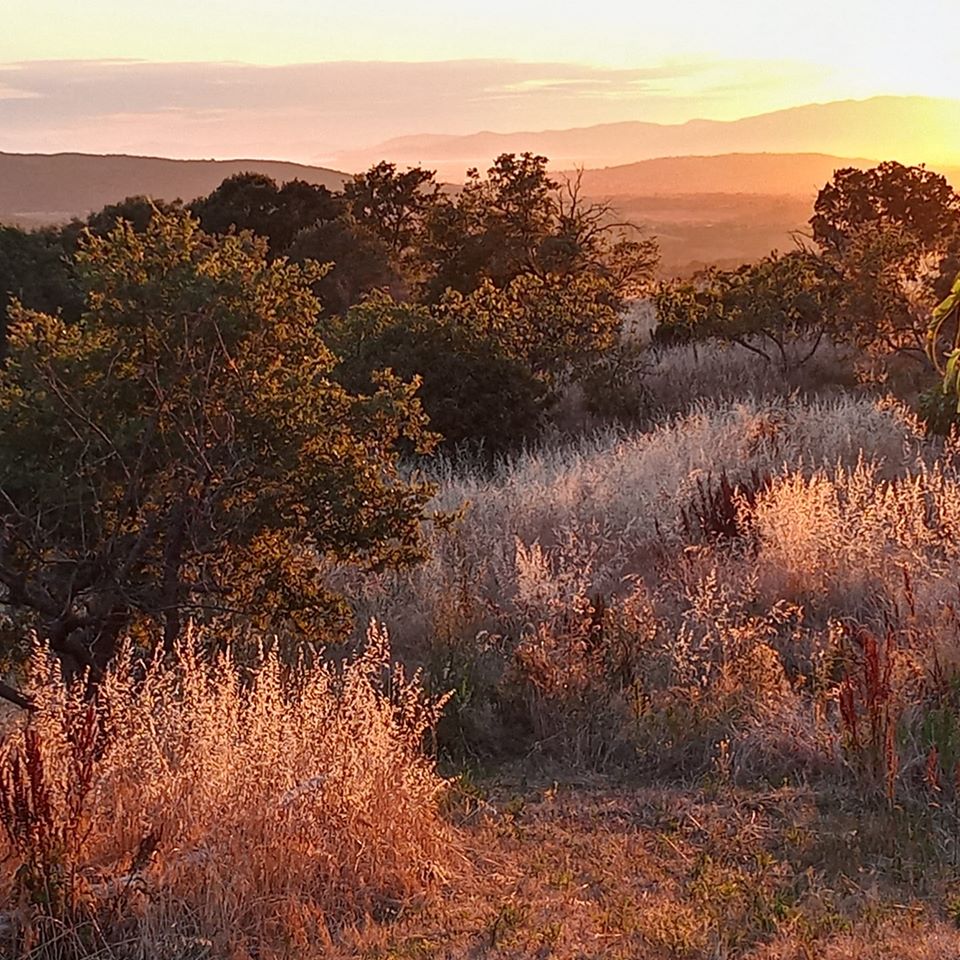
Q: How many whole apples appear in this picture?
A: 0